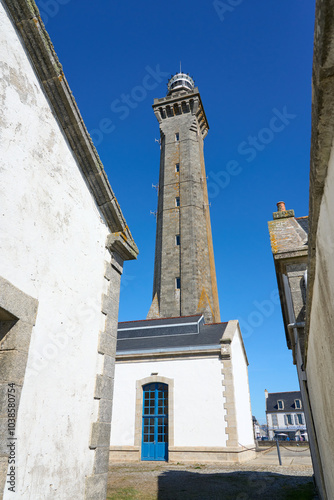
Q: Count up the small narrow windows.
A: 5